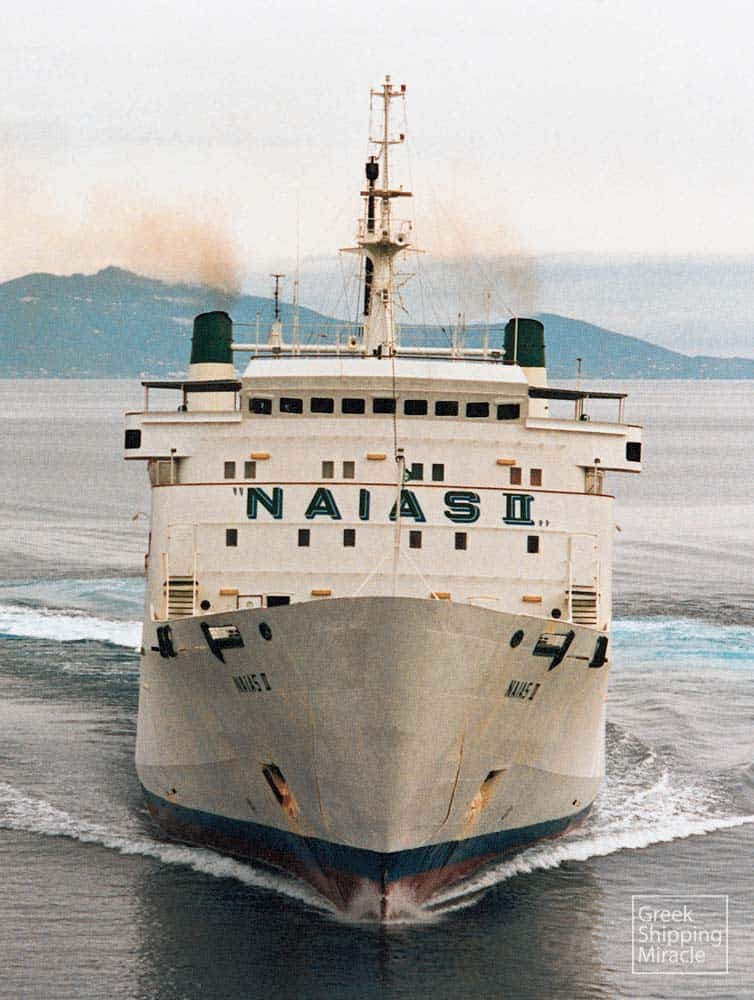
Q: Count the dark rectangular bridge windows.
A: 9